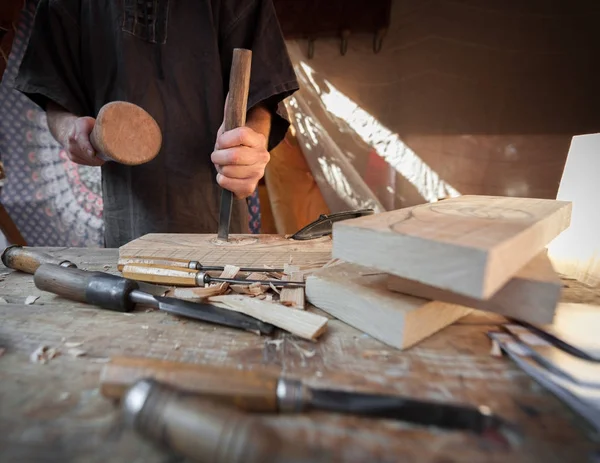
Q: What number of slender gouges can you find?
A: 2